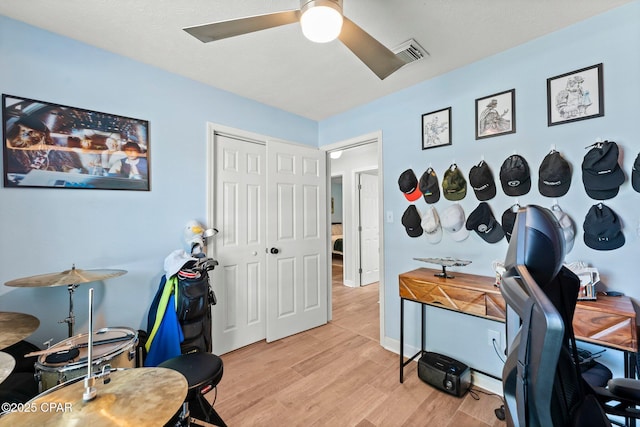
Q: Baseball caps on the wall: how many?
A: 15